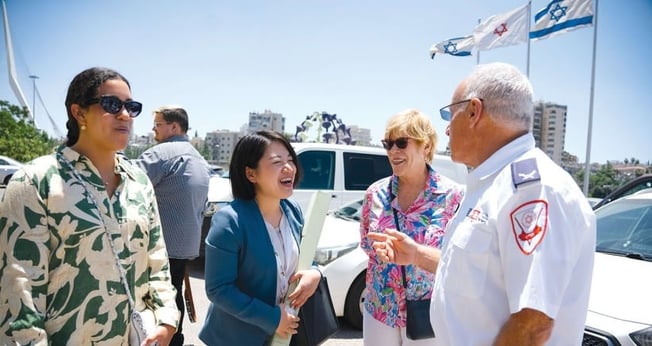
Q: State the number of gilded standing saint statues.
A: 0